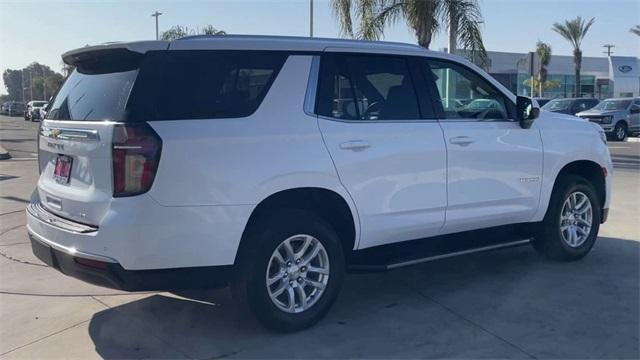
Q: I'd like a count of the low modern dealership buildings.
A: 1